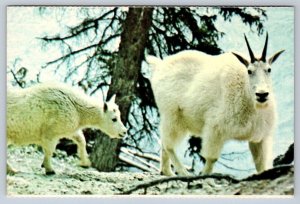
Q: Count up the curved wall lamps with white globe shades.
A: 0